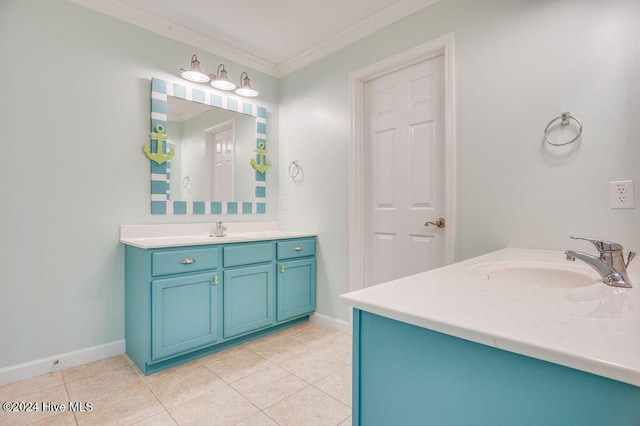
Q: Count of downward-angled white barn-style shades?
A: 3